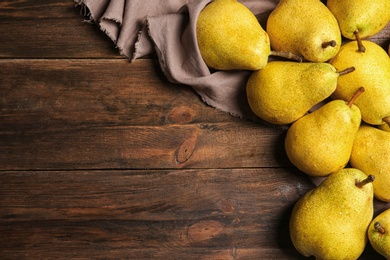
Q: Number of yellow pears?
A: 9